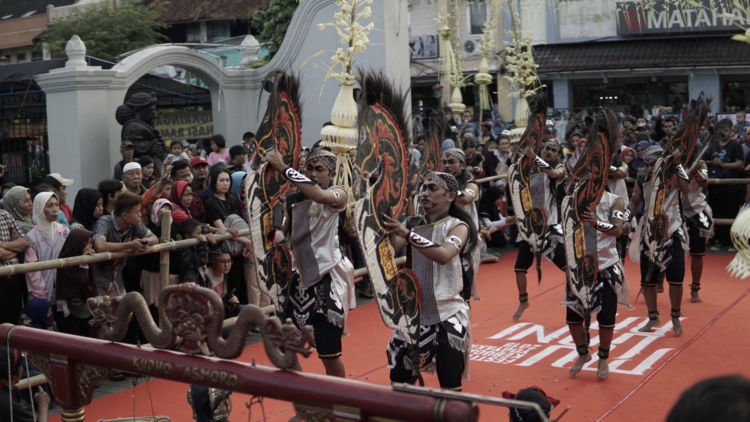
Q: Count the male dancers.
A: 8